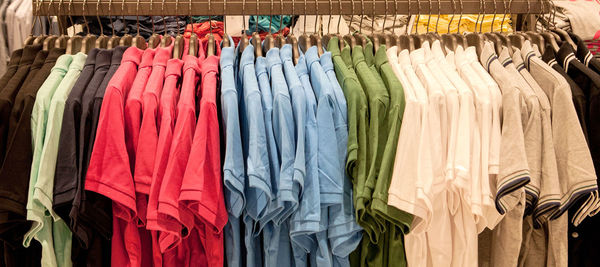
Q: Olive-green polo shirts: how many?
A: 5